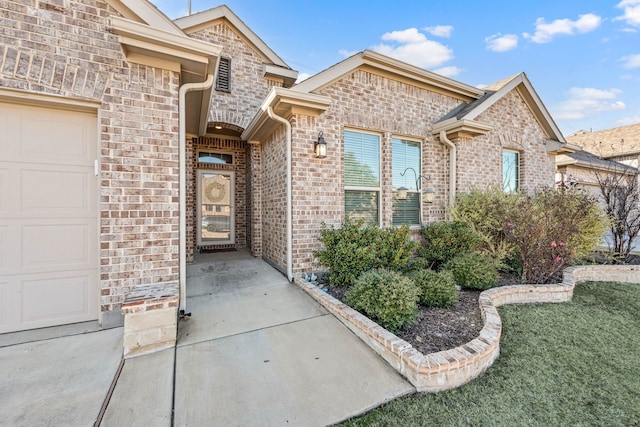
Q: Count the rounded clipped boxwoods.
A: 3